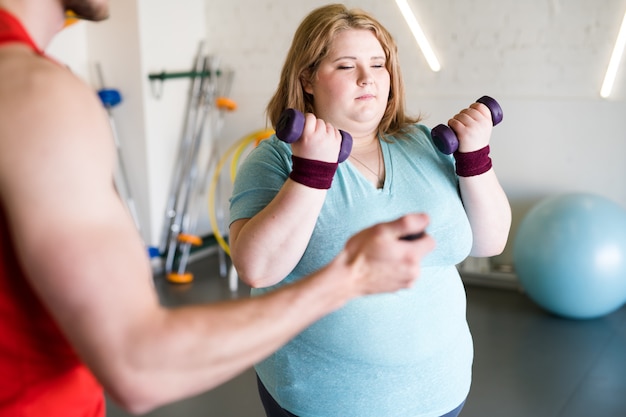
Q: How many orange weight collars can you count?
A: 3